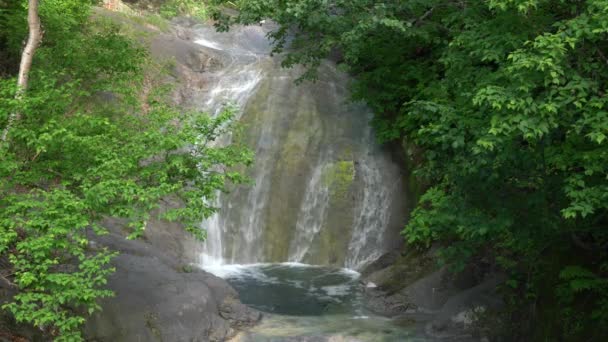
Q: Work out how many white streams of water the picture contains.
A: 4